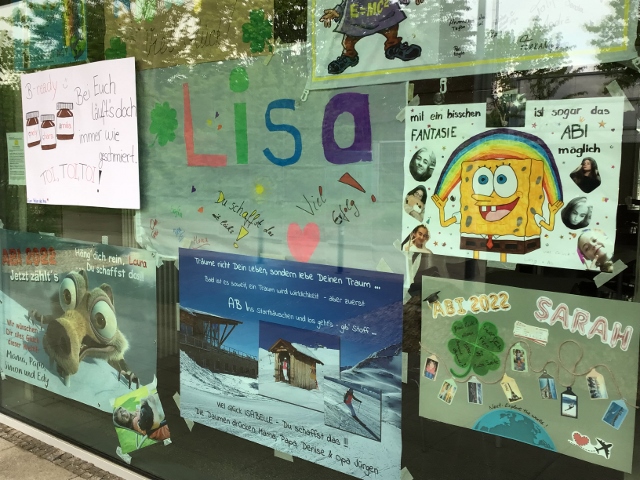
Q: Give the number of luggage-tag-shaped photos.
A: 9